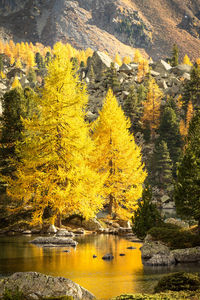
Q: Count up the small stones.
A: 5